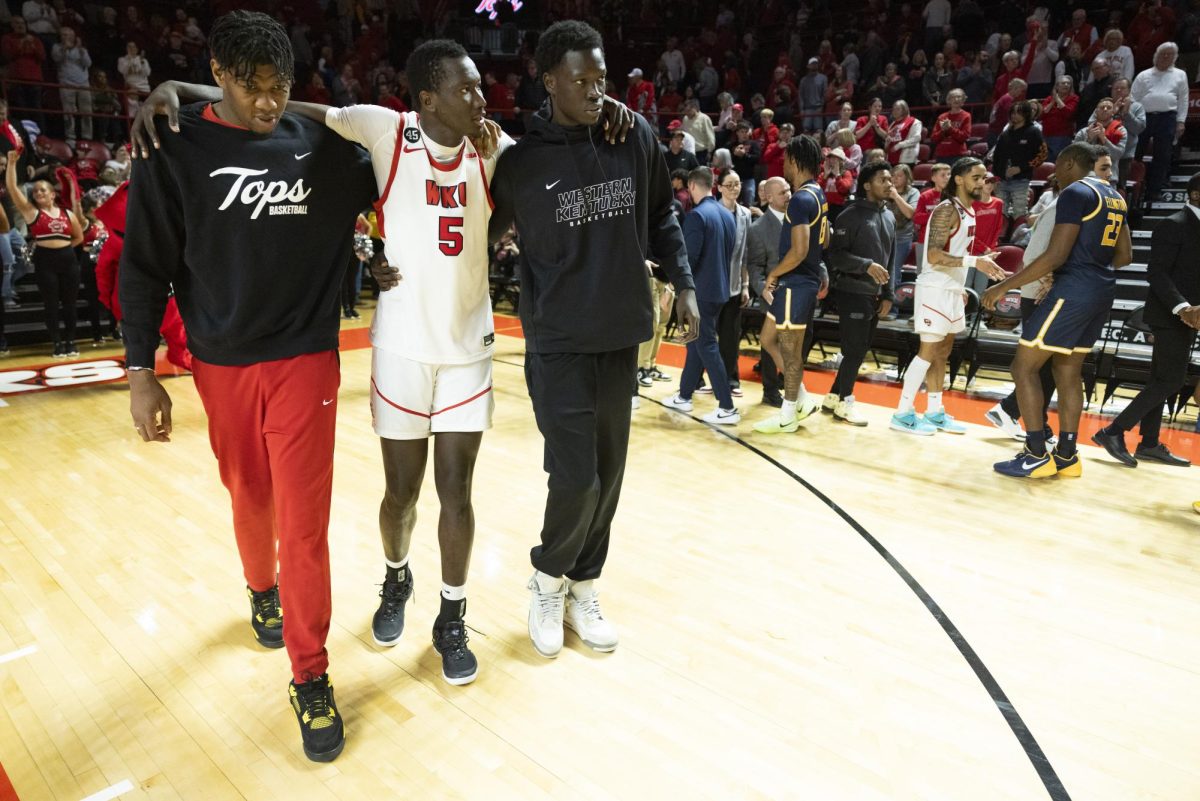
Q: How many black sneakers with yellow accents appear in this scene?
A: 2